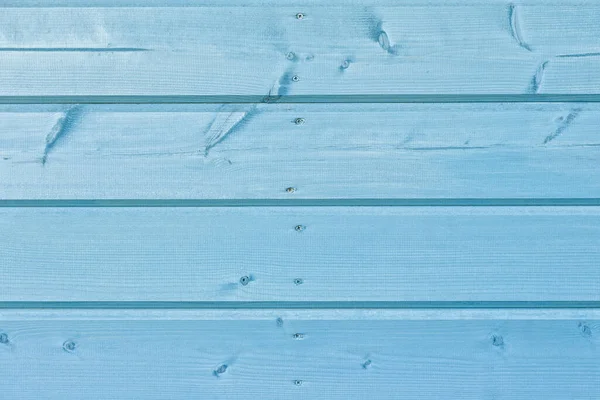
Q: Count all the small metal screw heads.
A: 8